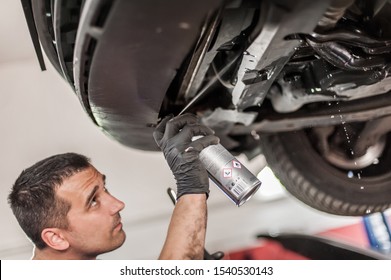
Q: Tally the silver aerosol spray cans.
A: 1